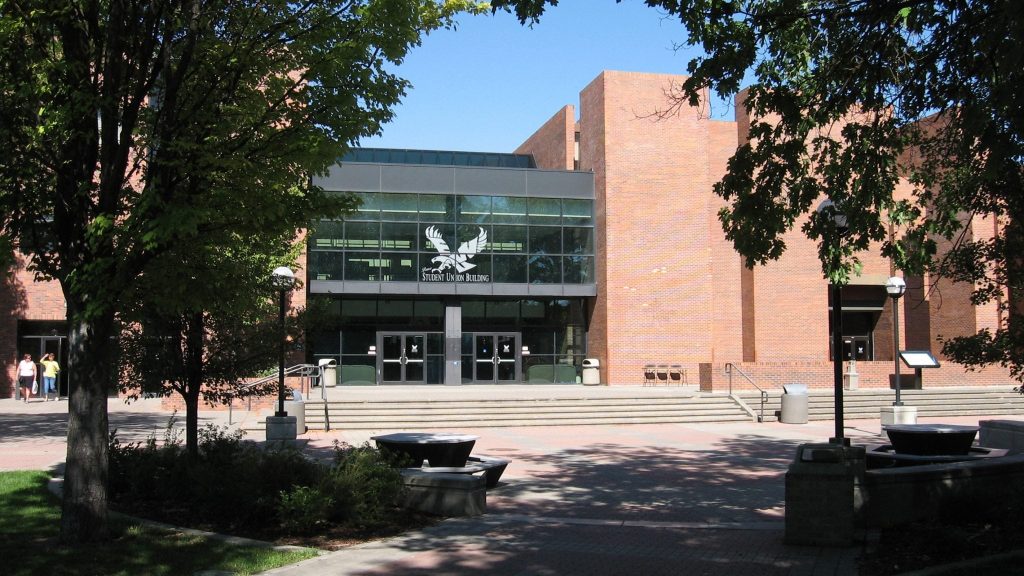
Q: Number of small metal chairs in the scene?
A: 3